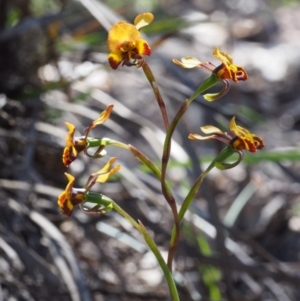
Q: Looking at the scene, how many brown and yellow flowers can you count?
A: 5